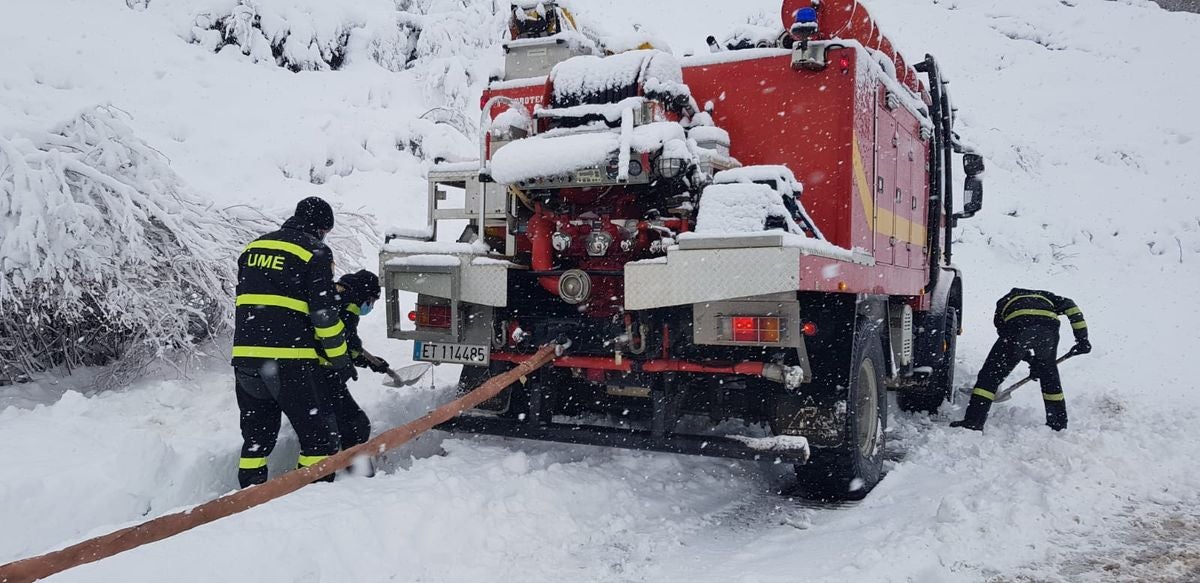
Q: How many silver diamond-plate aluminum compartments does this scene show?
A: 2